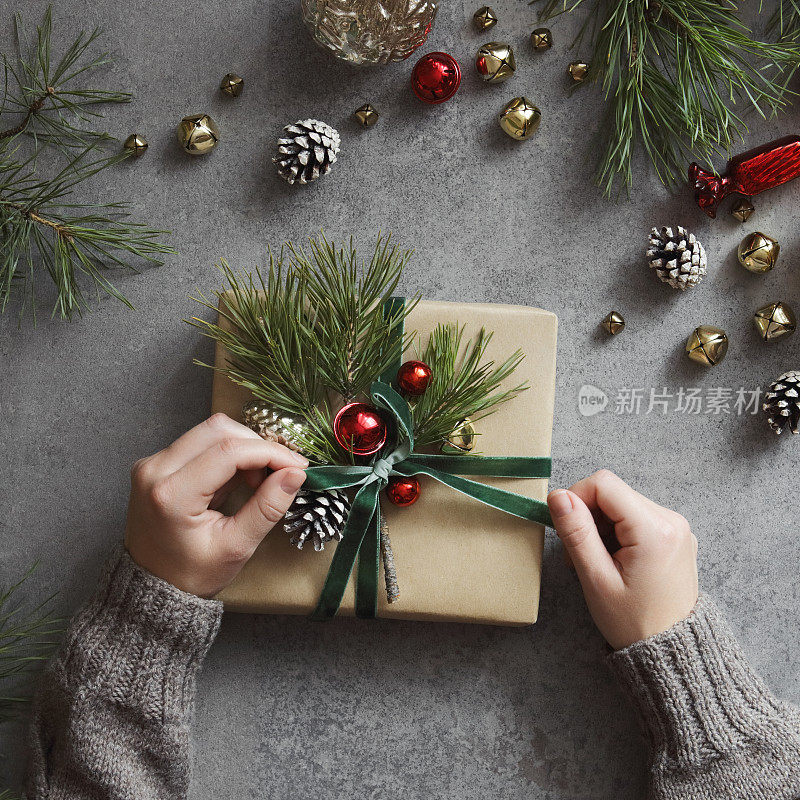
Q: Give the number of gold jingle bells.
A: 15